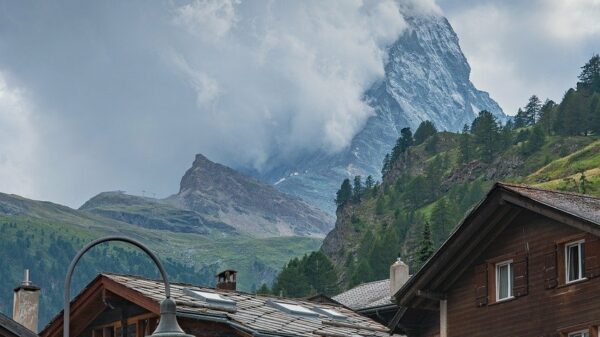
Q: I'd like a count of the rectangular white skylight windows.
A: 3